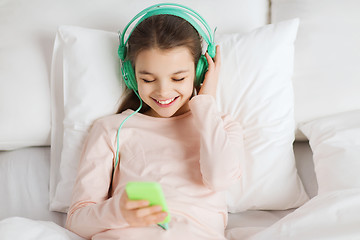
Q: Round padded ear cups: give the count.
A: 2